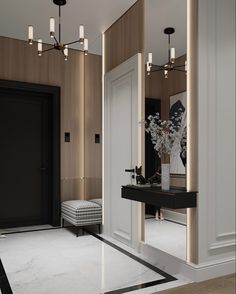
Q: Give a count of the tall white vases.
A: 1